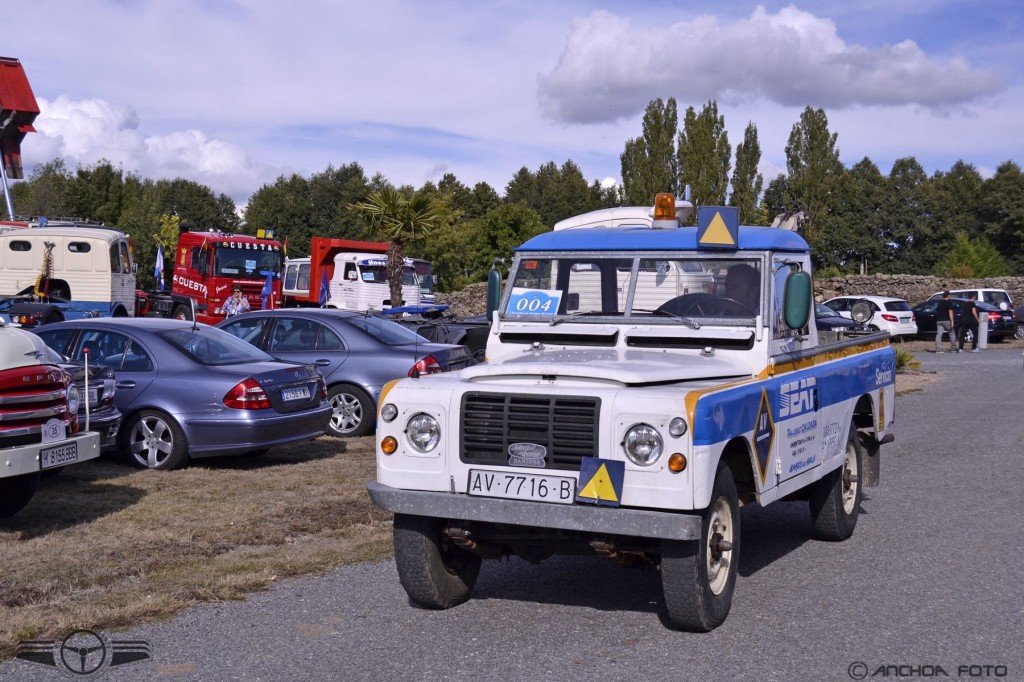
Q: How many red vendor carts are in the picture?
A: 0